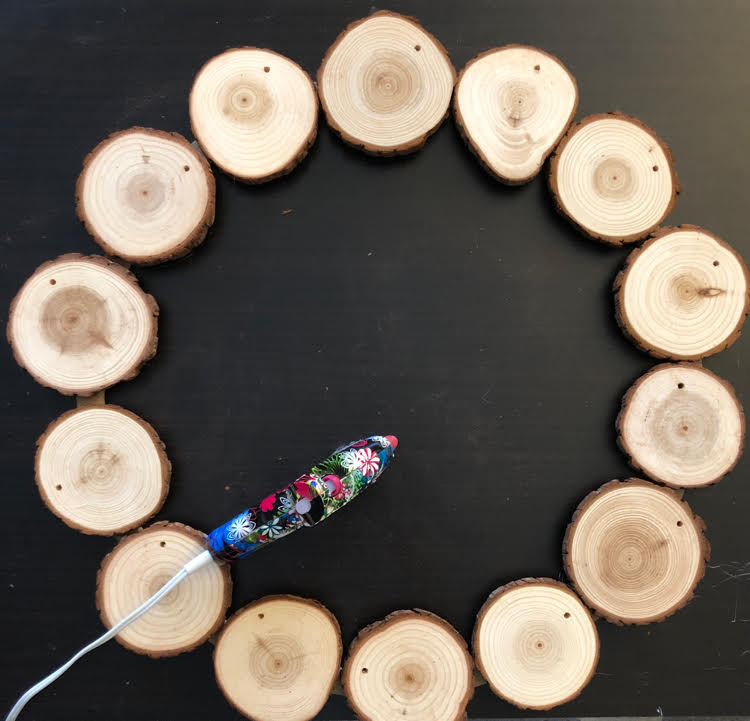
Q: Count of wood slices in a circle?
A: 14